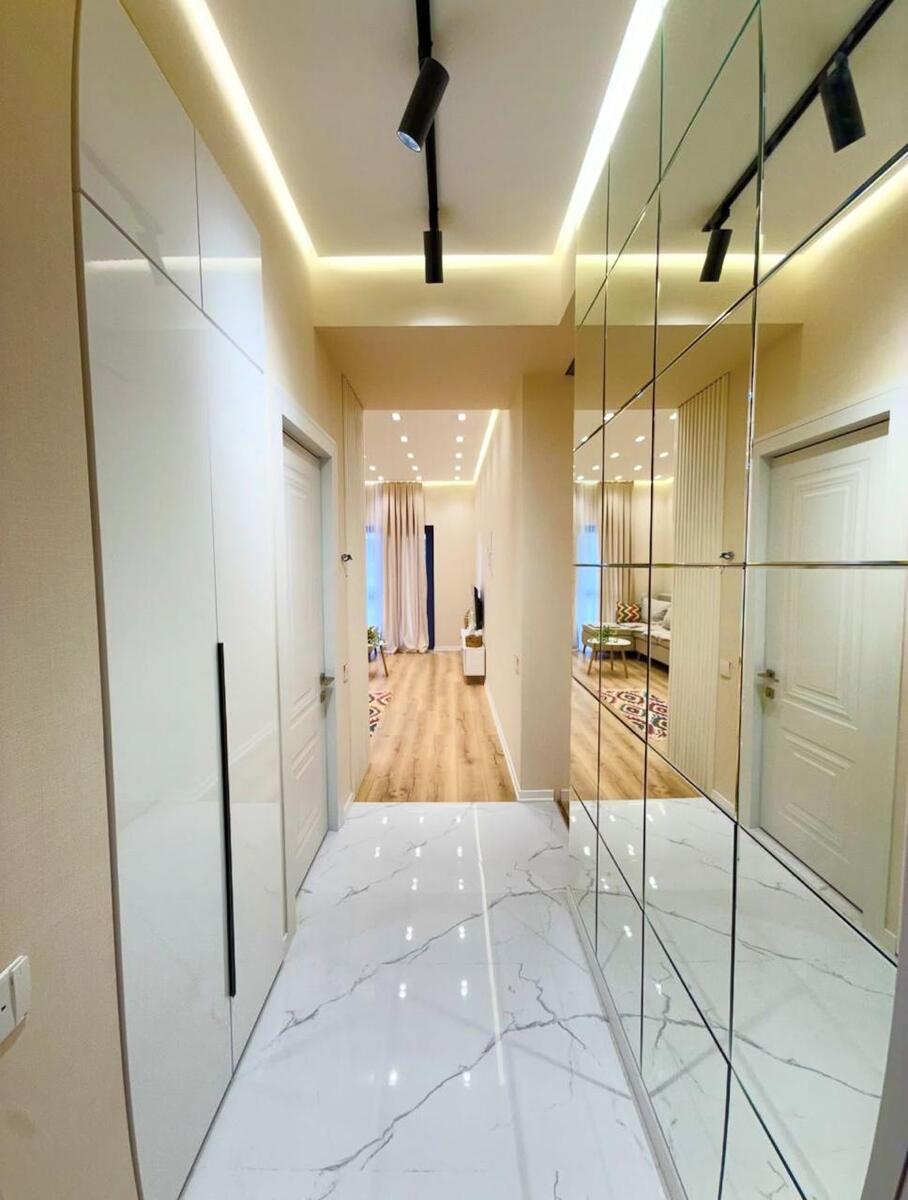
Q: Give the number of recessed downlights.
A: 12